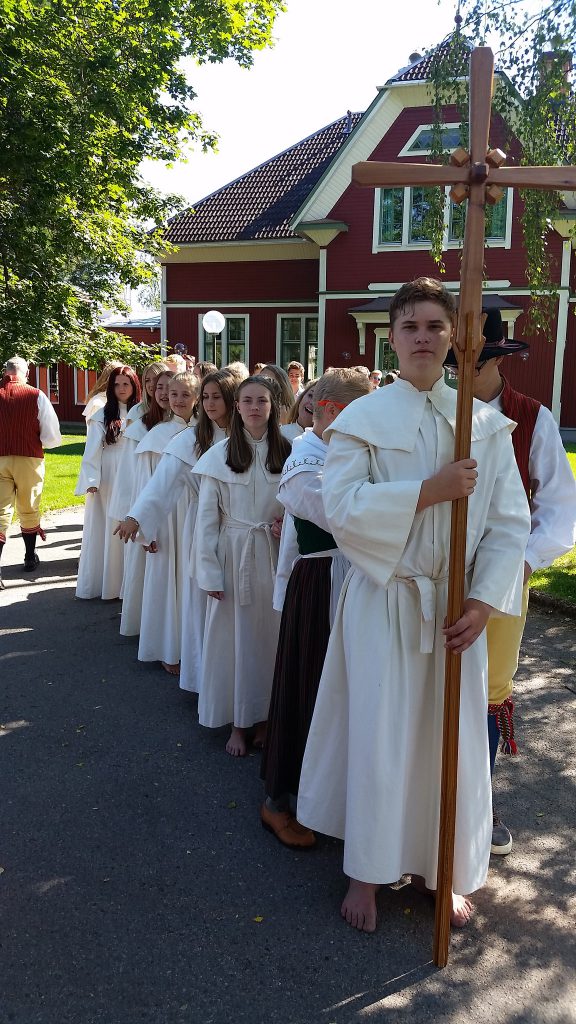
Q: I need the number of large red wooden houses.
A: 1